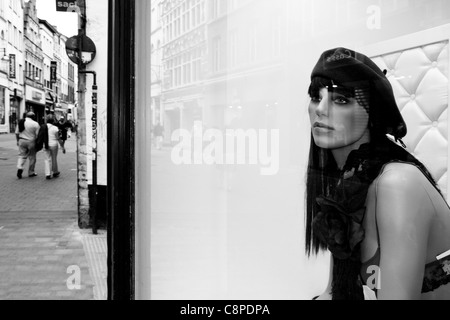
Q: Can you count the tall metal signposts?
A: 1